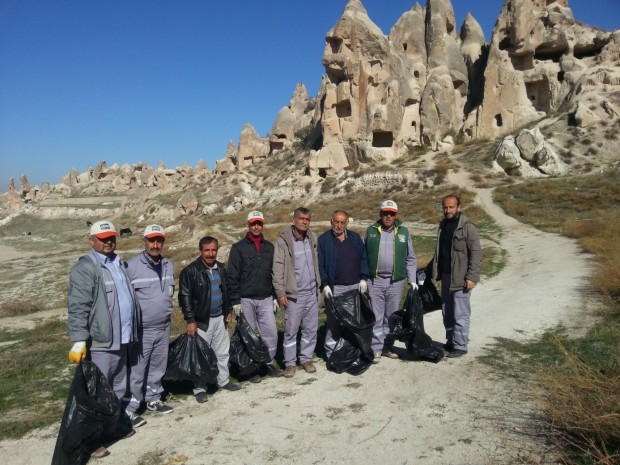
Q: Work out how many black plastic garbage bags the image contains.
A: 6